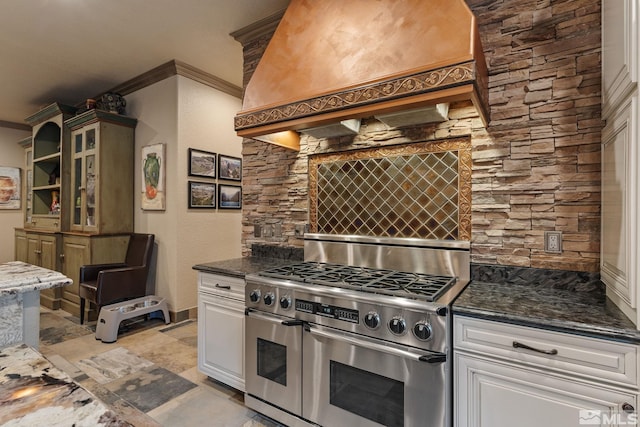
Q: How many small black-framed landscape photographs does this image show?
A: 4